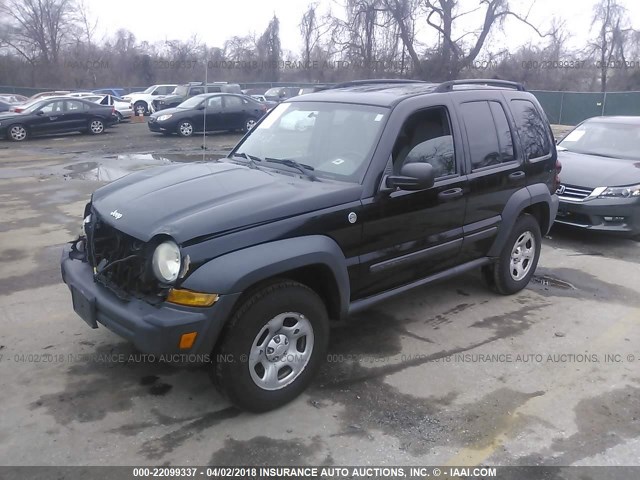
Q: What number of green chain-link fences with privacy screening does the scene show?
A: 1